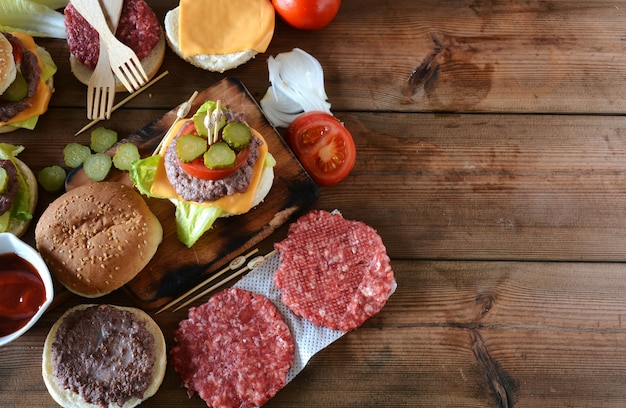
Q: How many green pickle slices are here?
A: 11